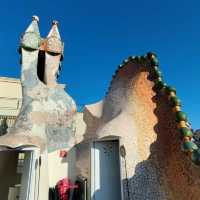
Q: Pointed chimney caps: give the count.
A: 2